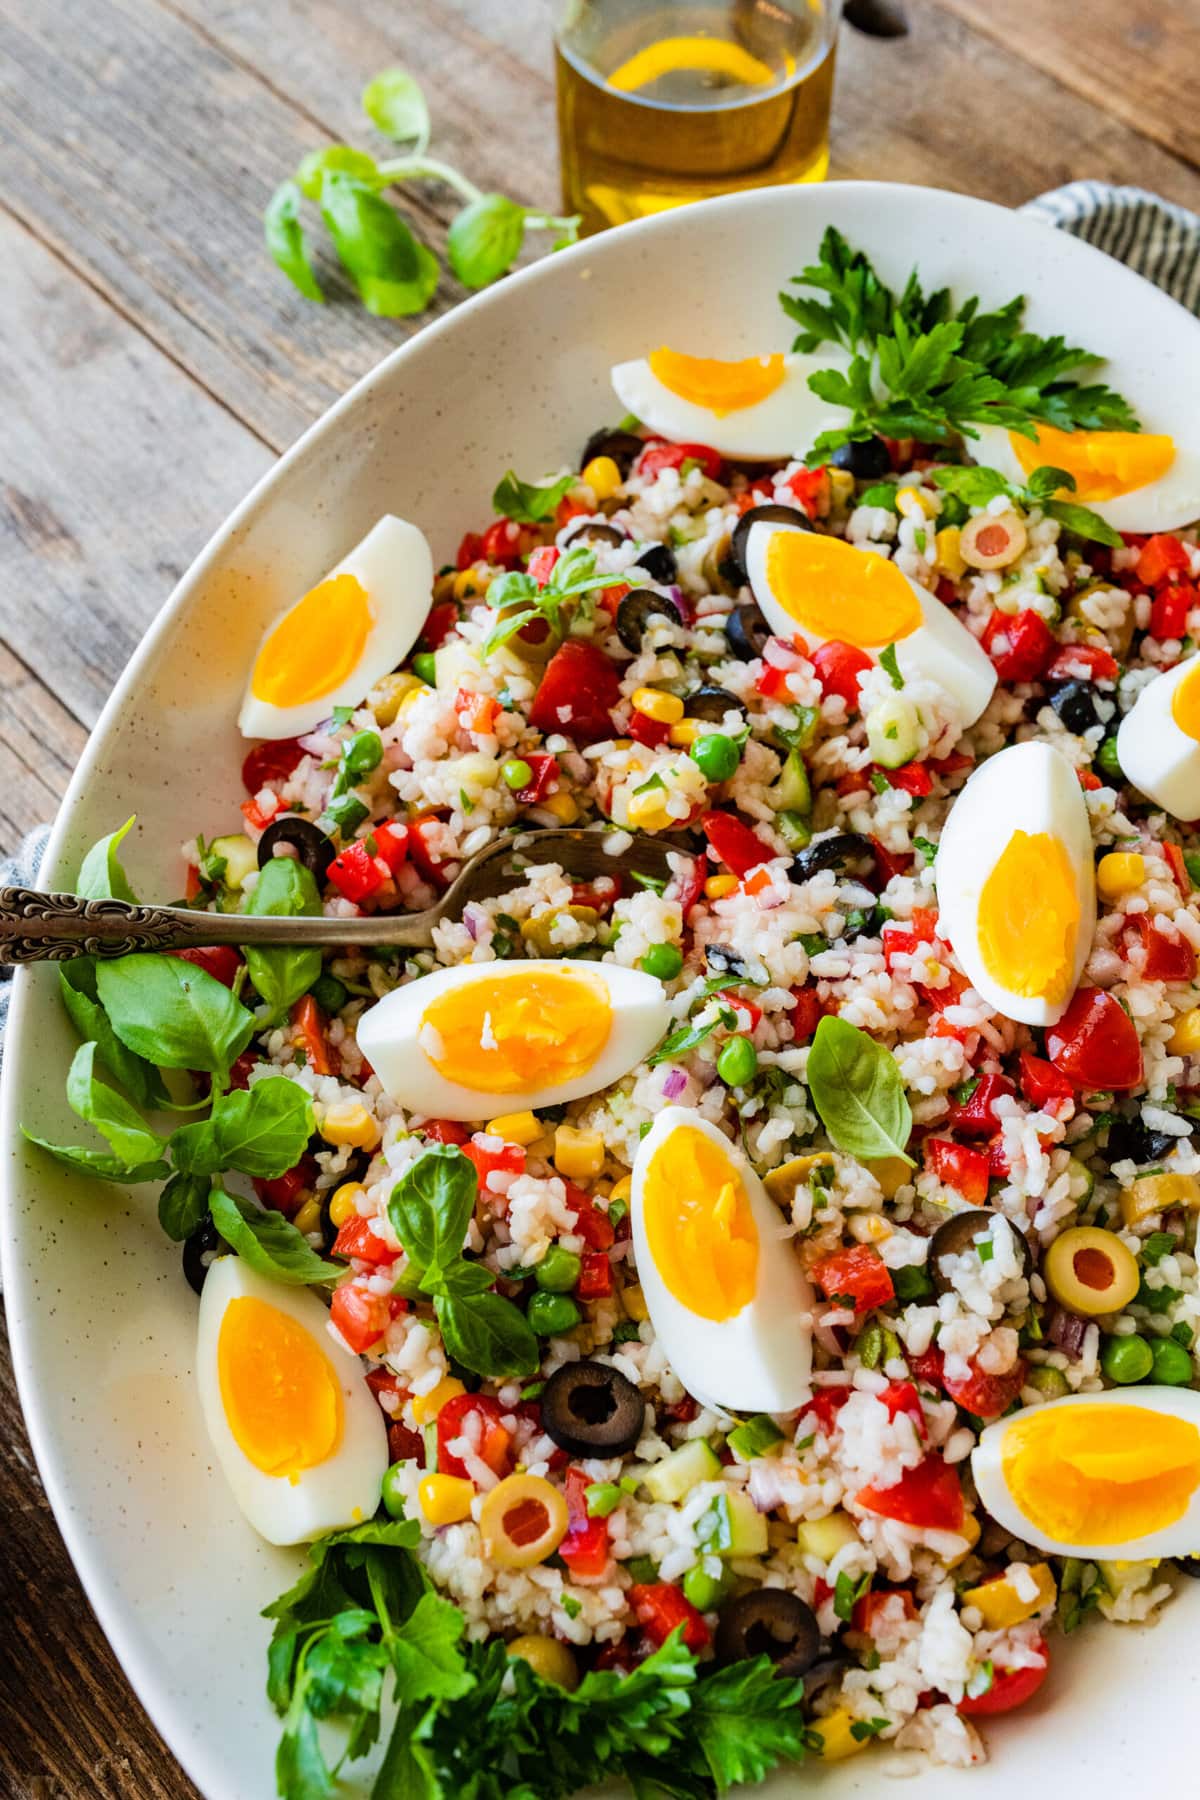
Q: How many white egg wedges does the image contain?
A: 10